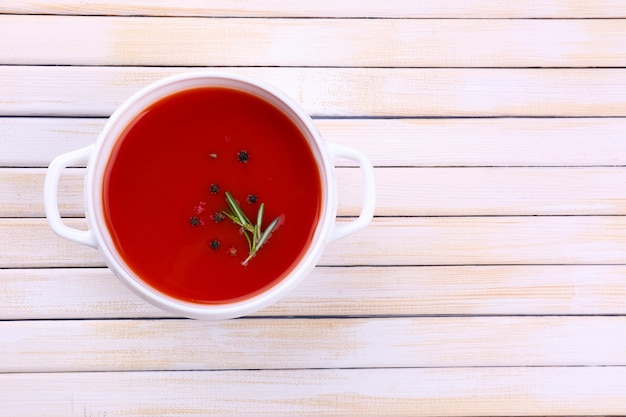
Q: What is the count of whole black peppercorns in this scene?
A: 6